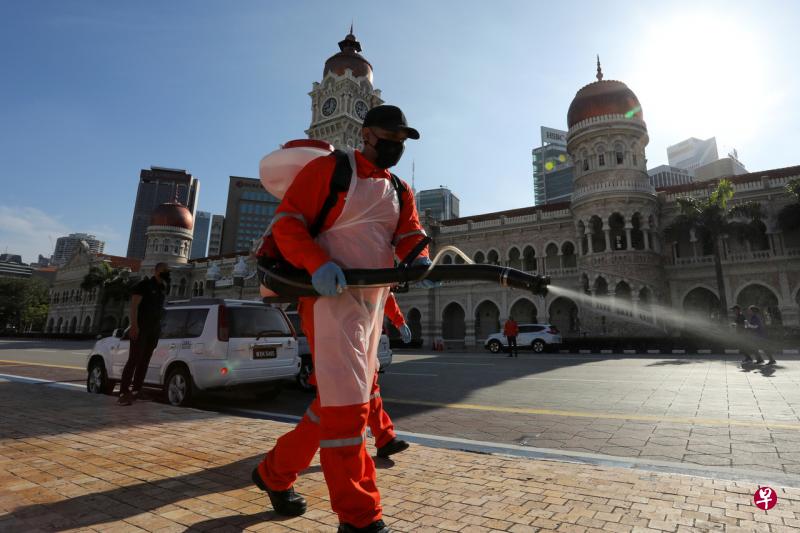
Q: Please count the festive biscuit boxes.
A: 0